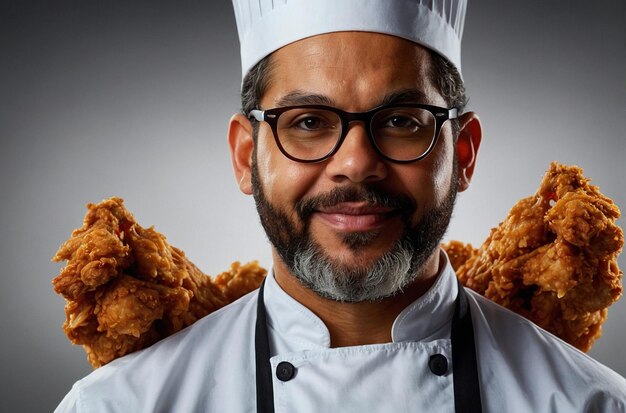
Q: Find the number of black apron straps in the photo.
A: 2